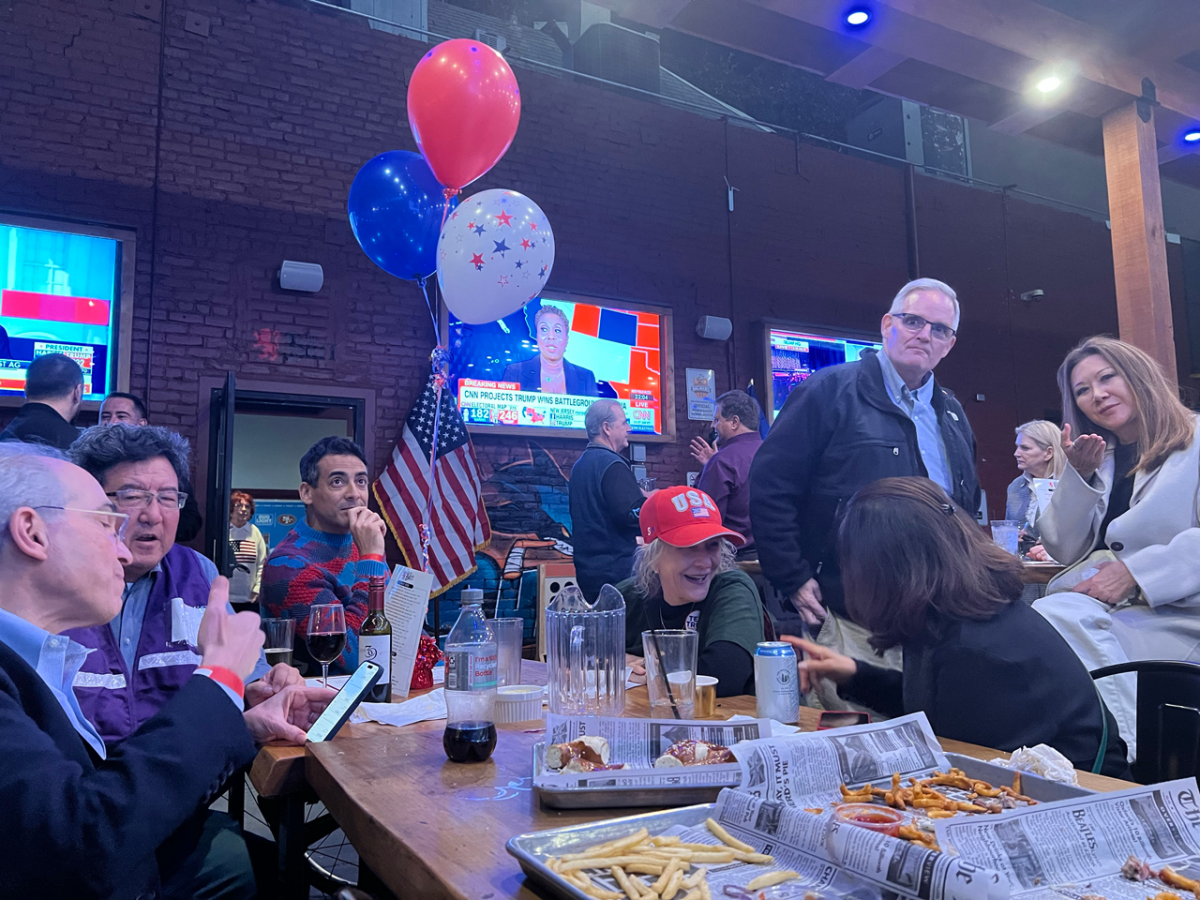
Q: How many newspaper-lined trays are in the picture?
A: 4